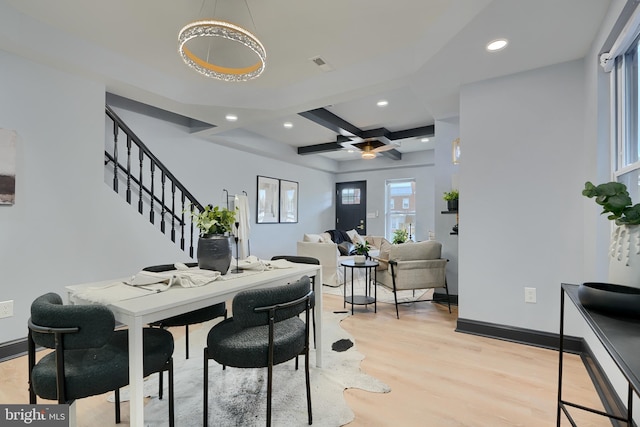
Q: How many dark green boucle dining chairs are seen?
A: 4